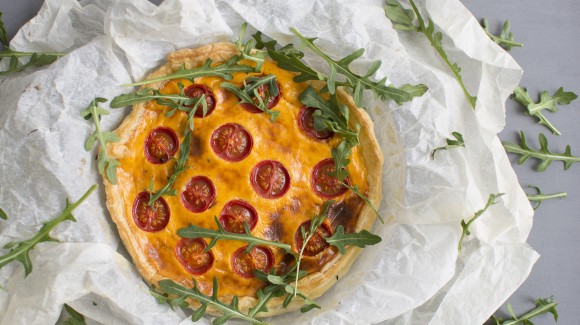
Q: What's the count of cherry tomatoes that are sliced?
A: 13